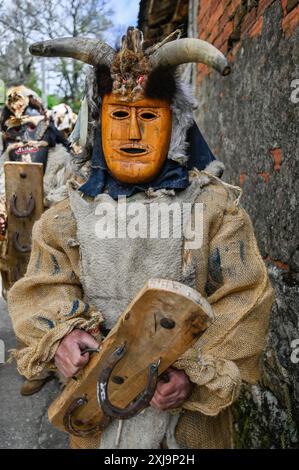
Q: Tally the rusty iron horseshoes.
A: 4